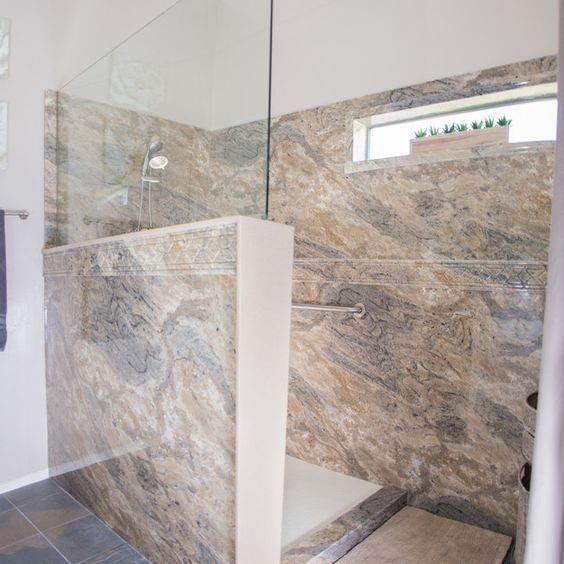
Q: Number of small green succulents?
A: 7